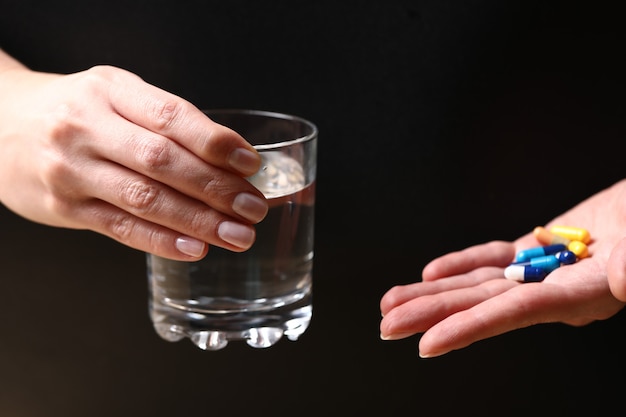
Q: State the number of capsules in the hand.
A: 7